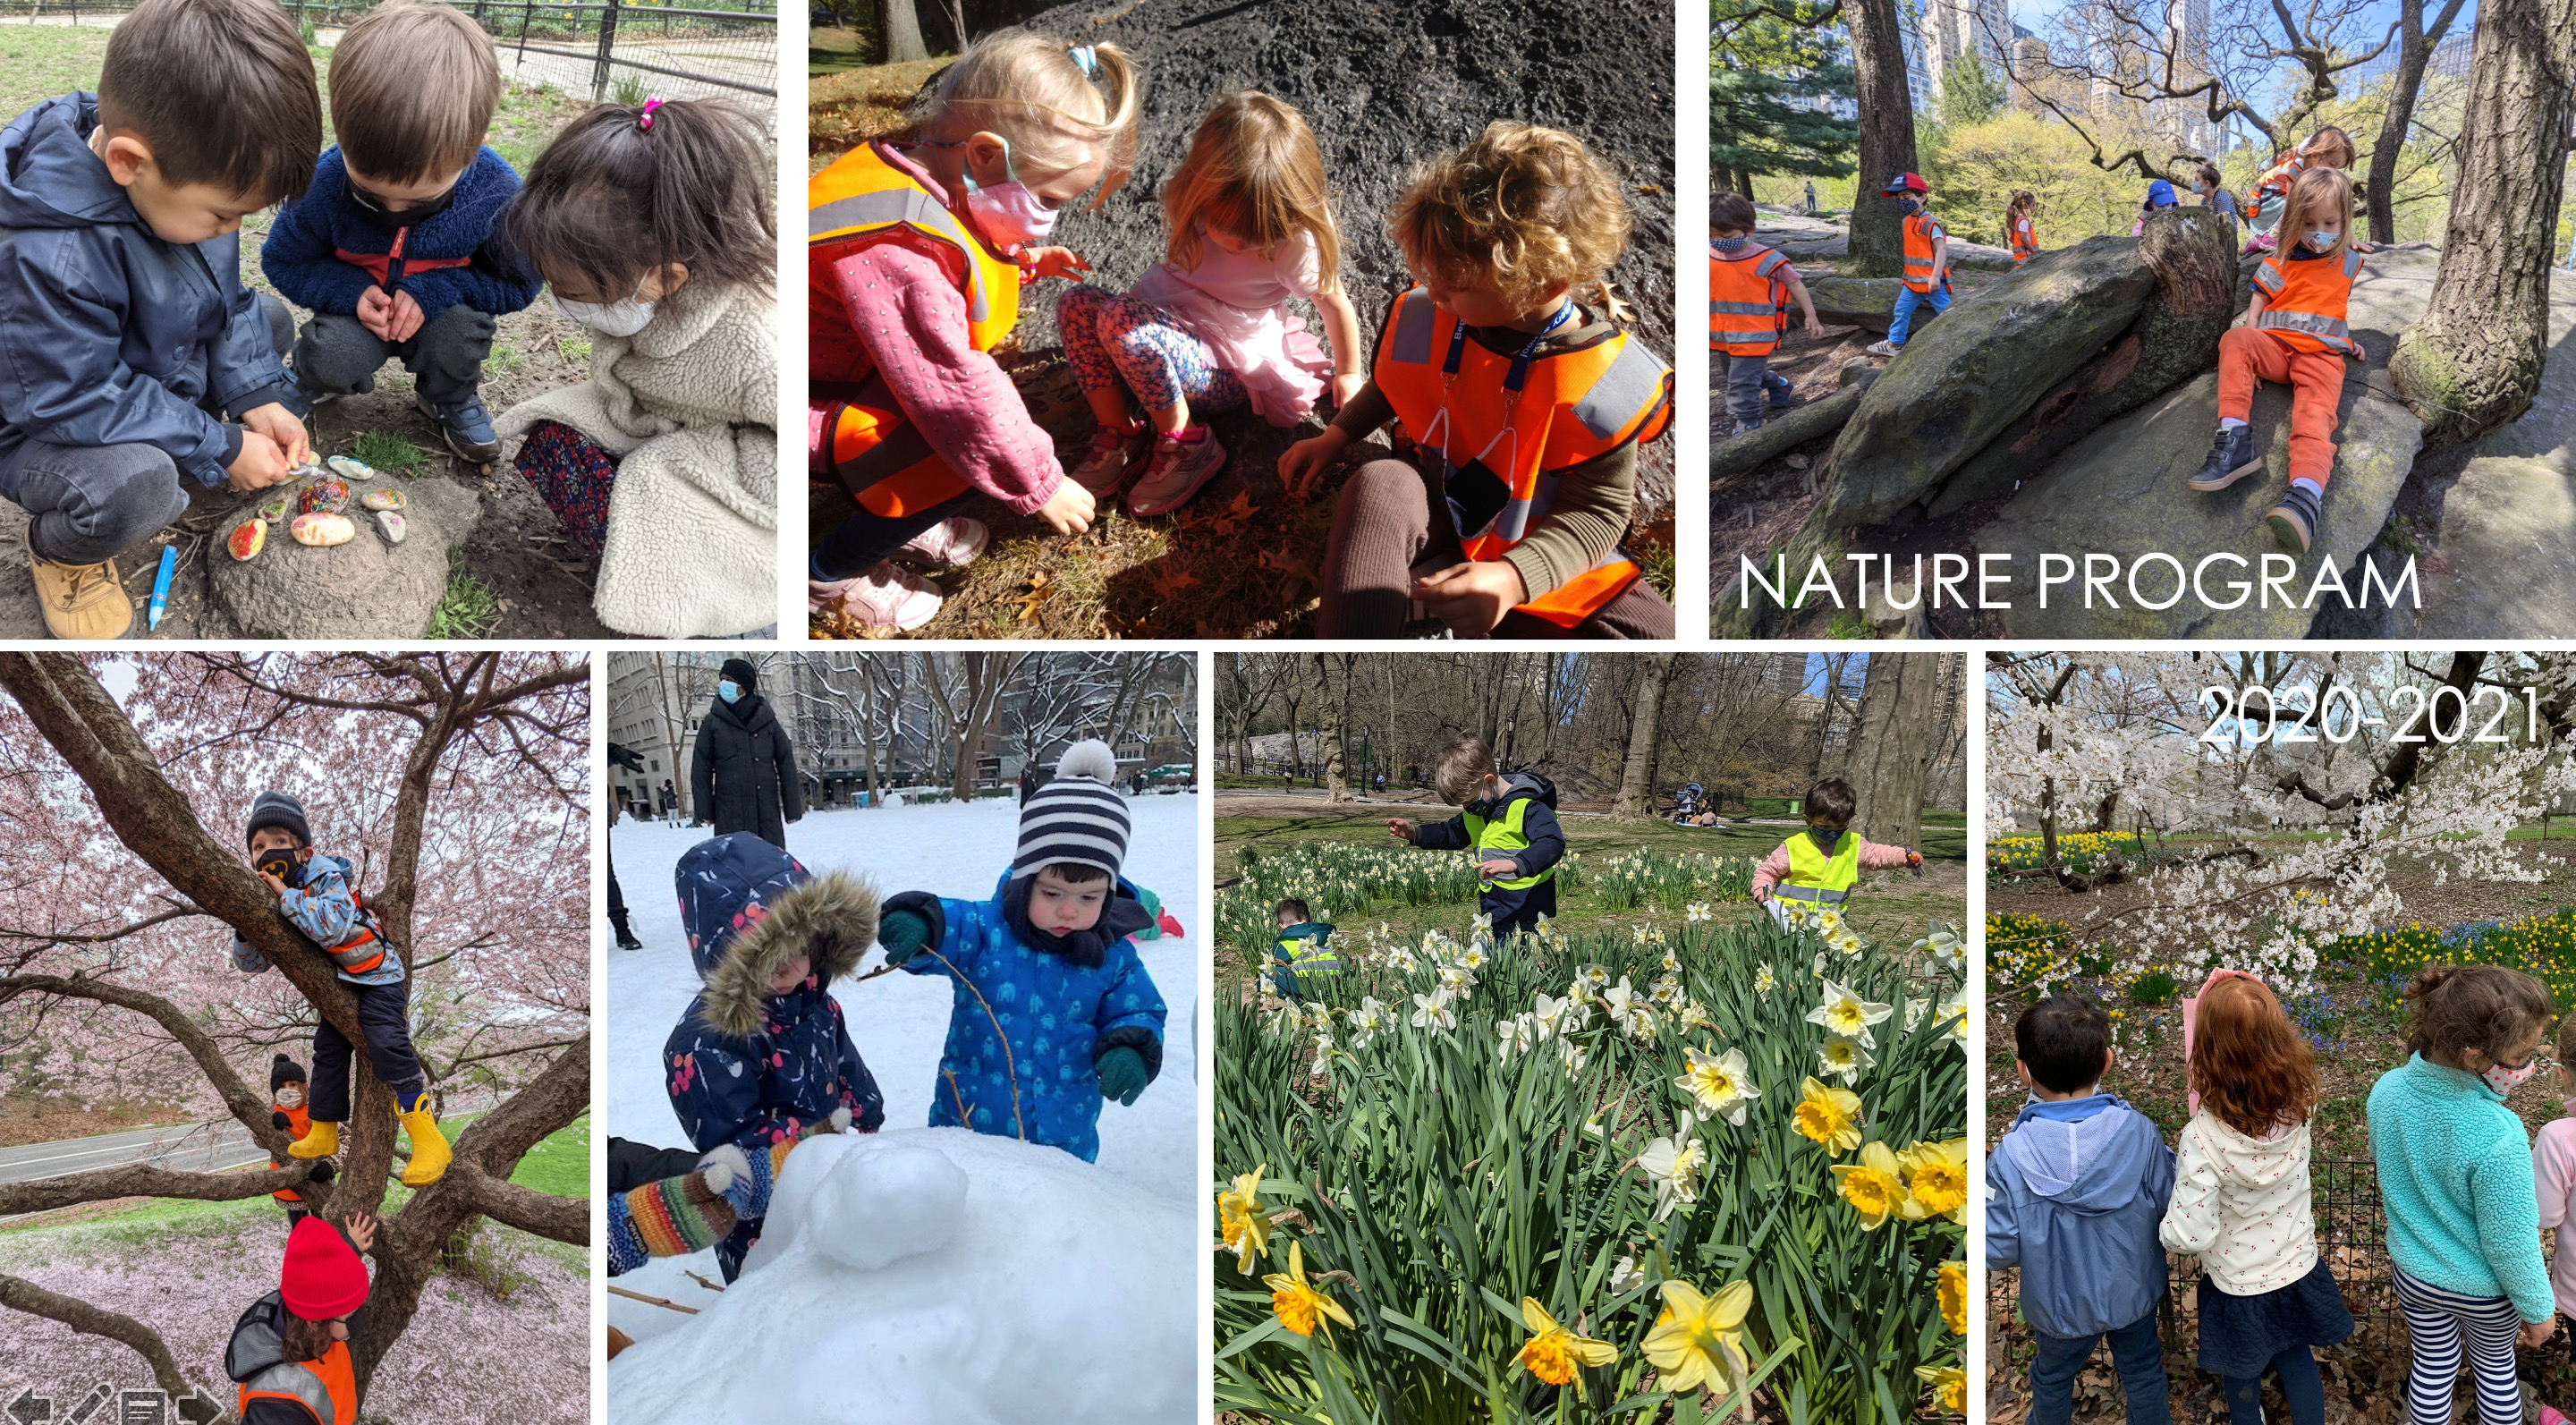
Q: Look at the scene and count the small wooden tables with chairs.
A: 0